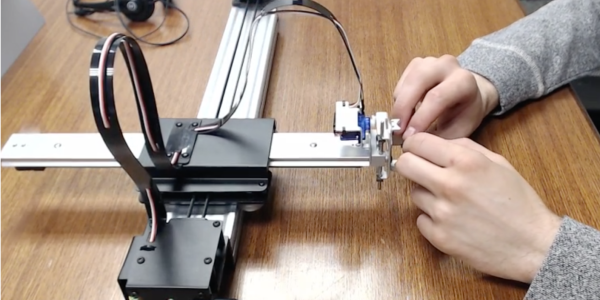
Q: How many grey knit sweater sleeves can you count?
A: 2